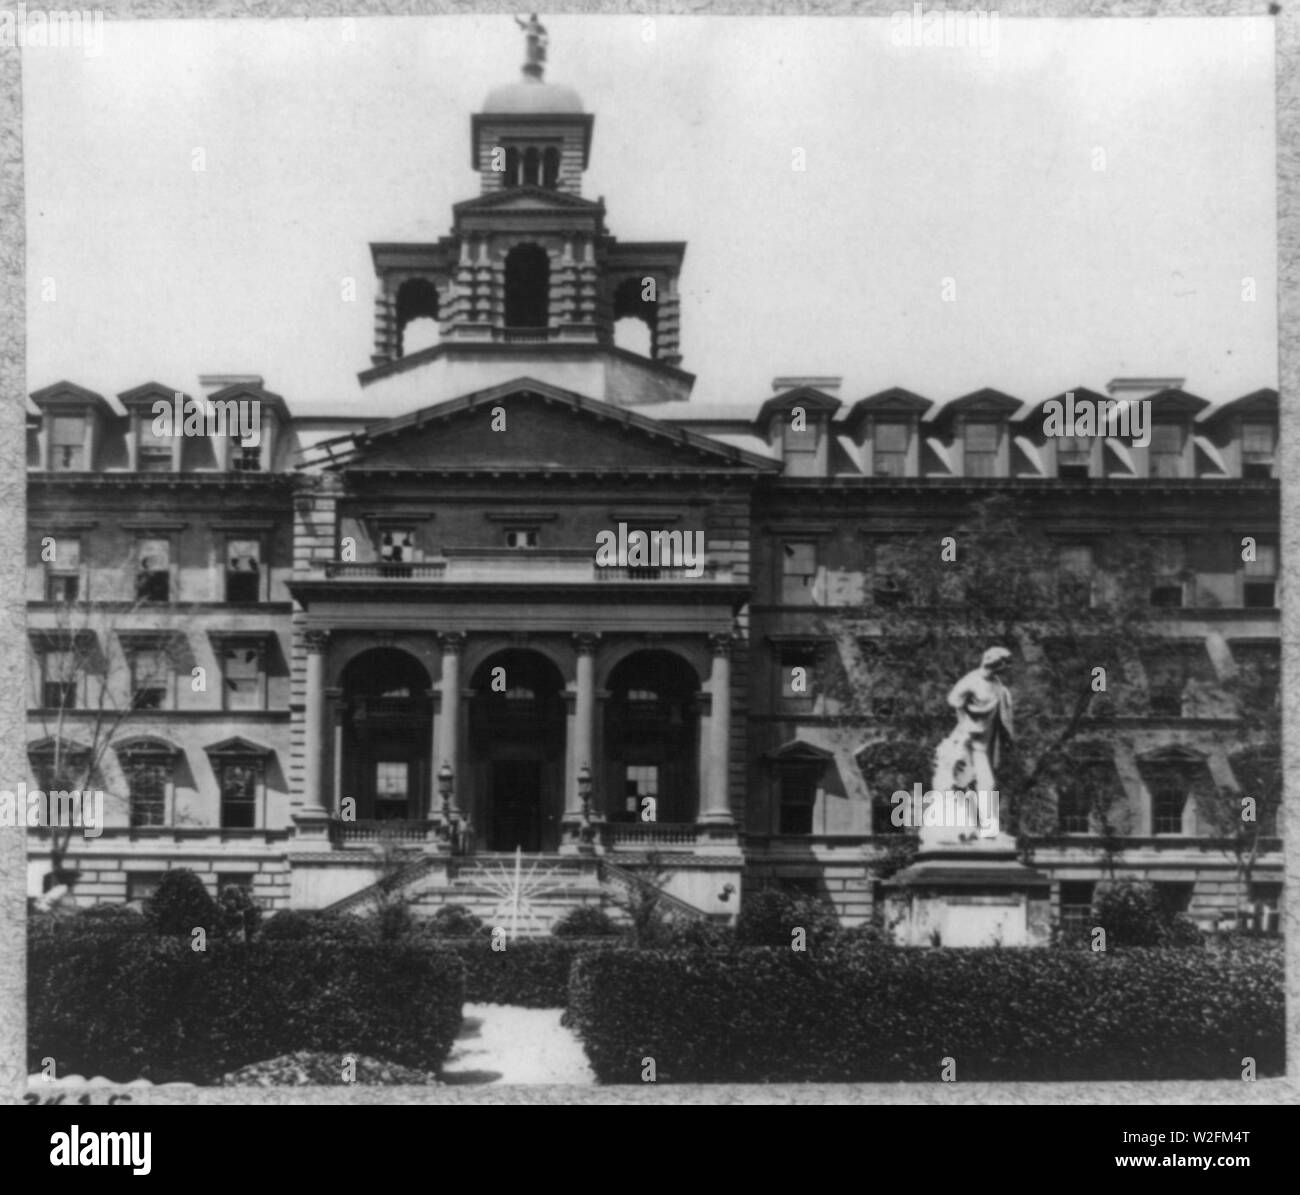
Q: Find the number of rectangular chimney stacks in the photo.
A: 3